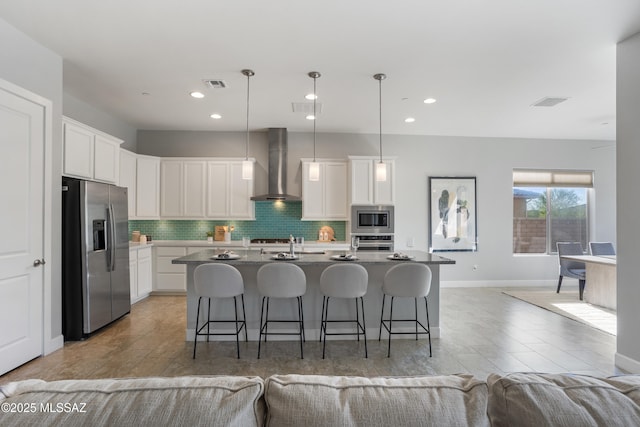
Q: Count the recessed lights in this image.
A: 6